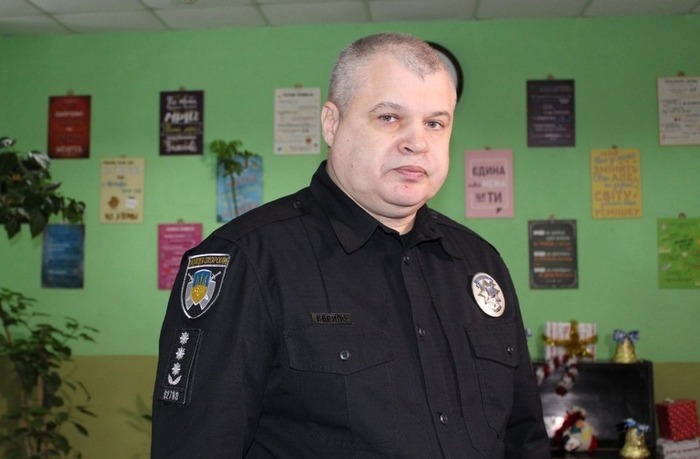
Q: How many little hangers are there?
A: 11